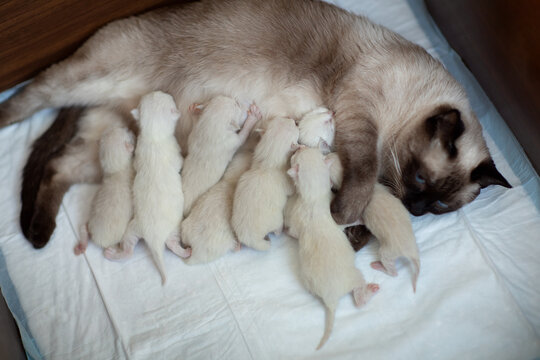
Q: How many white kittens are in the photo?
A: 8